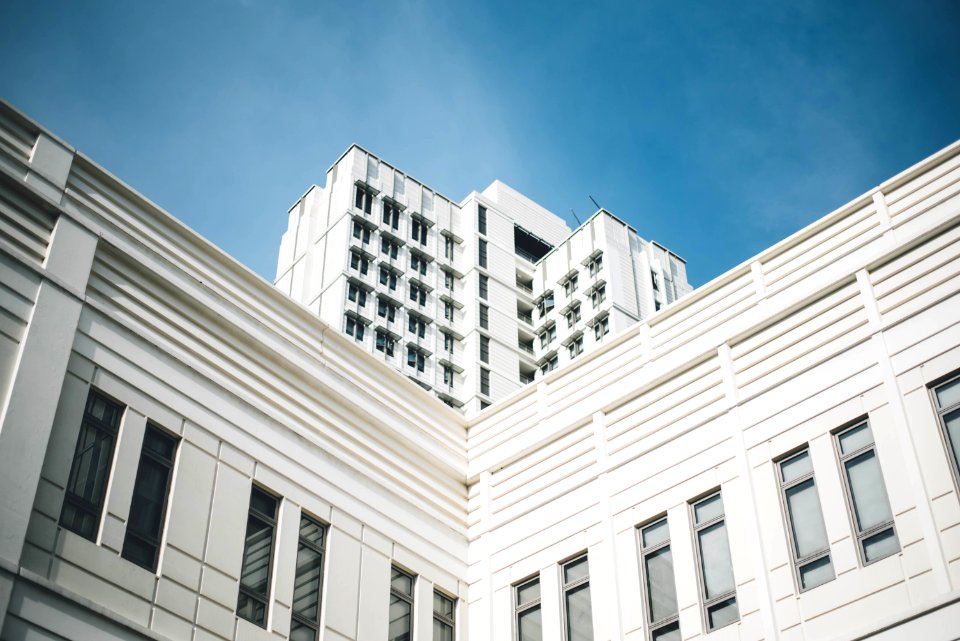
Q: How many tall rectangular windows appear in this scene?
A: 13